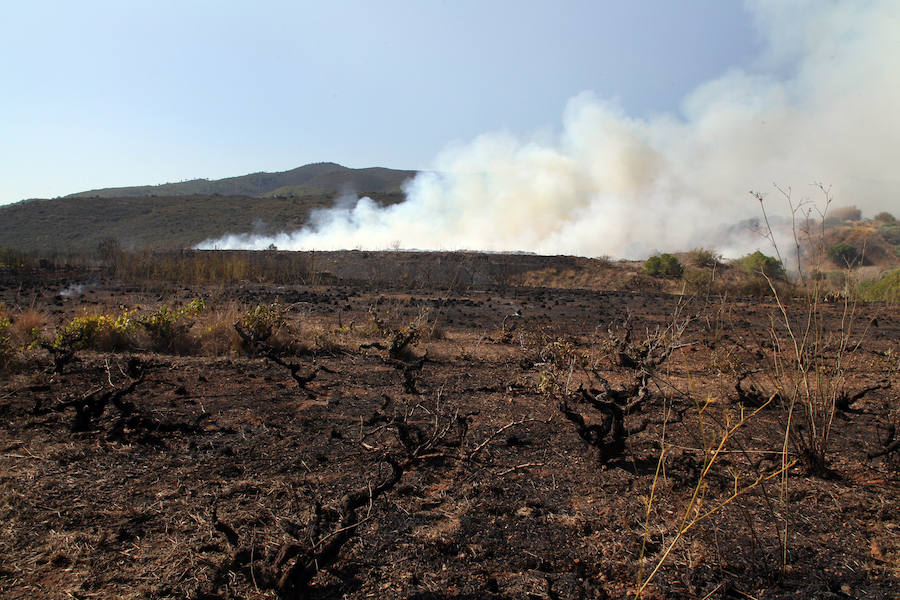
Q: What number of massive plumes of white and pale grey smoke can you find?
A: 1